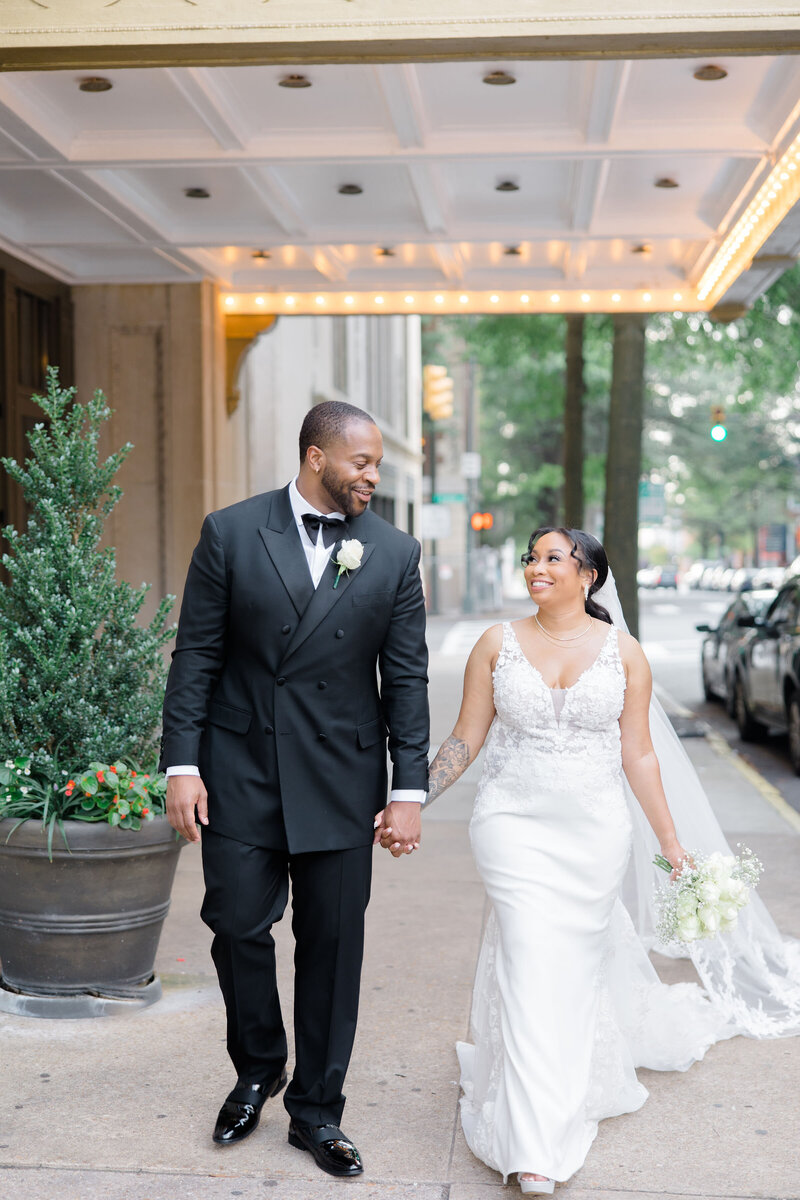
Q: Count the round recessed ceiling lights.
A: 12